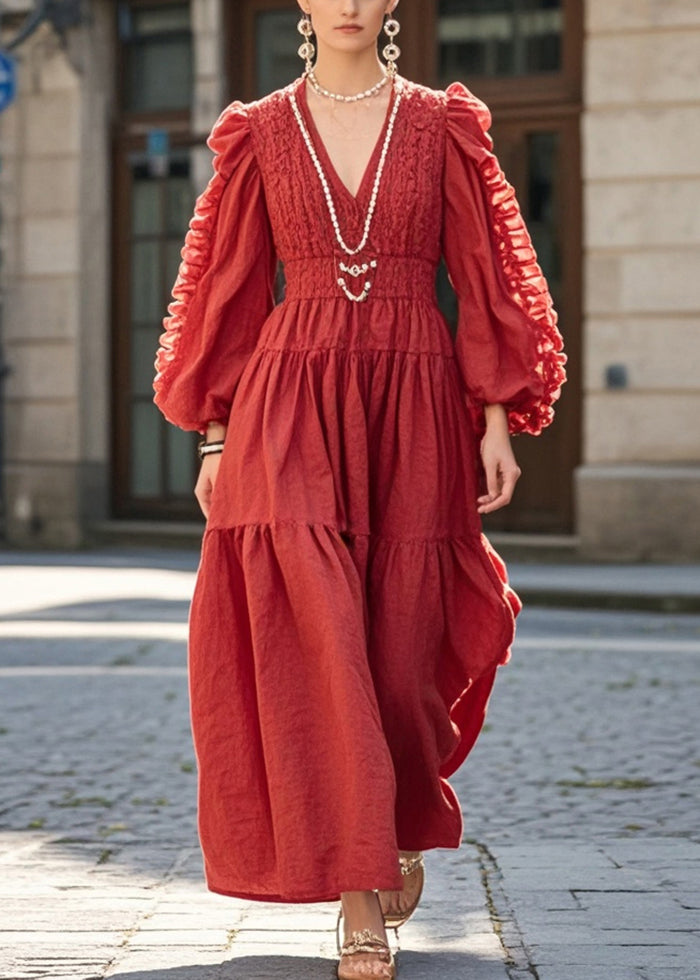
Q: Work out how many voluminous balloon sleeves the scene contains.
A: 2